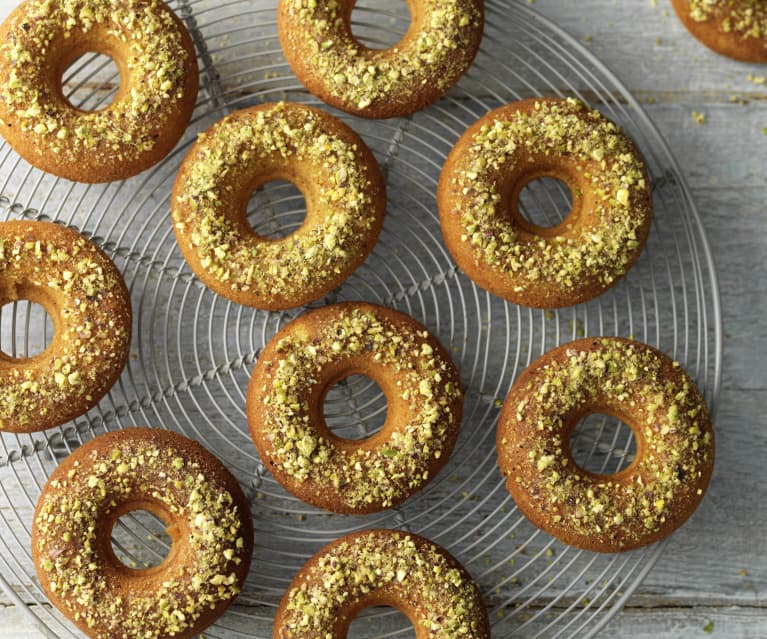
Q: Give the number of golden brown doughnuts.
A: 10